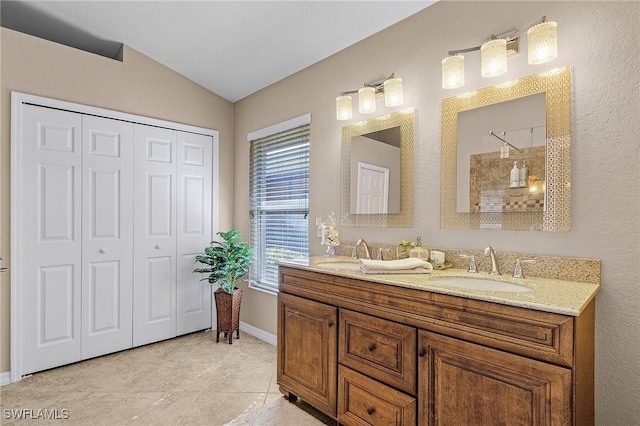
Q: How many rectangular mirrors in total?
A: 2